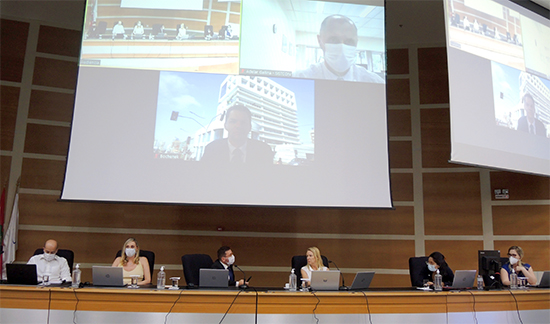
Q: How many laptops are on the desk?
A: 7